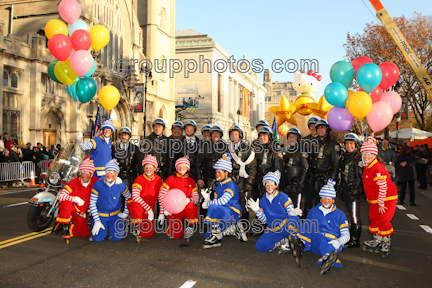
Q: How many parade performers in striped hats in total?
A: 9